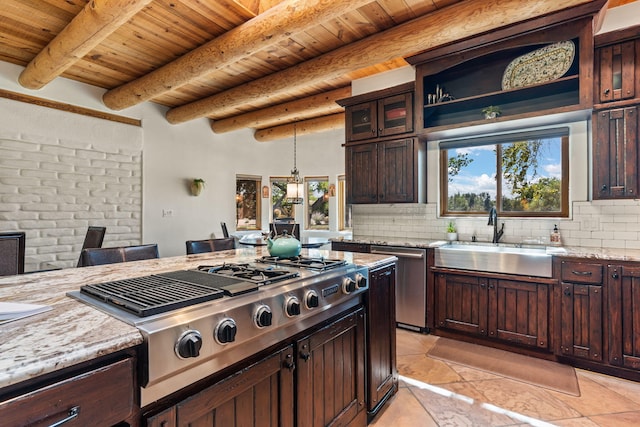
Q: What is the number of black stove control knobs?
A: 7